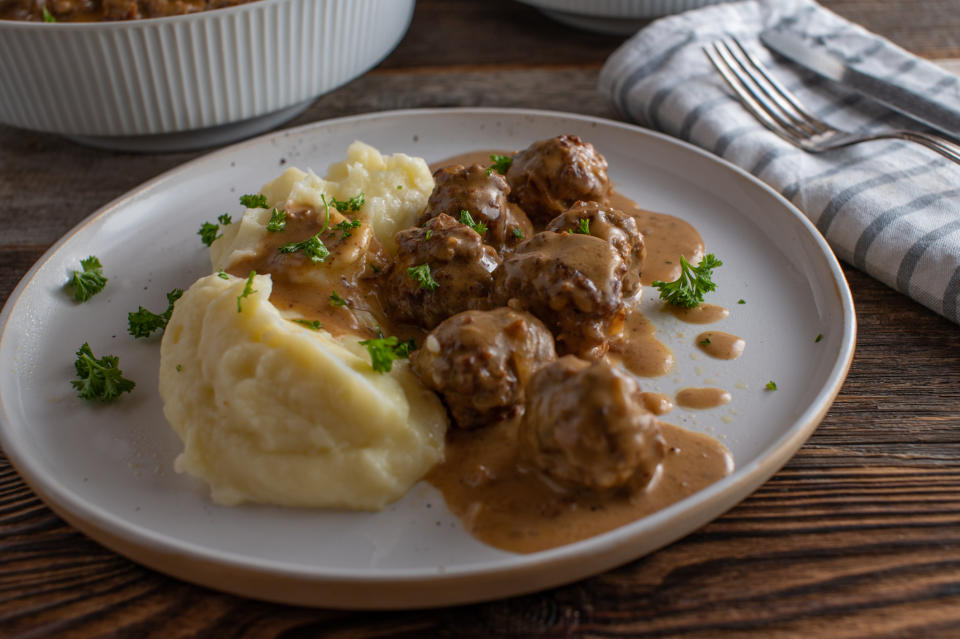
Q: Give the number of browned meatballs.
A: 7